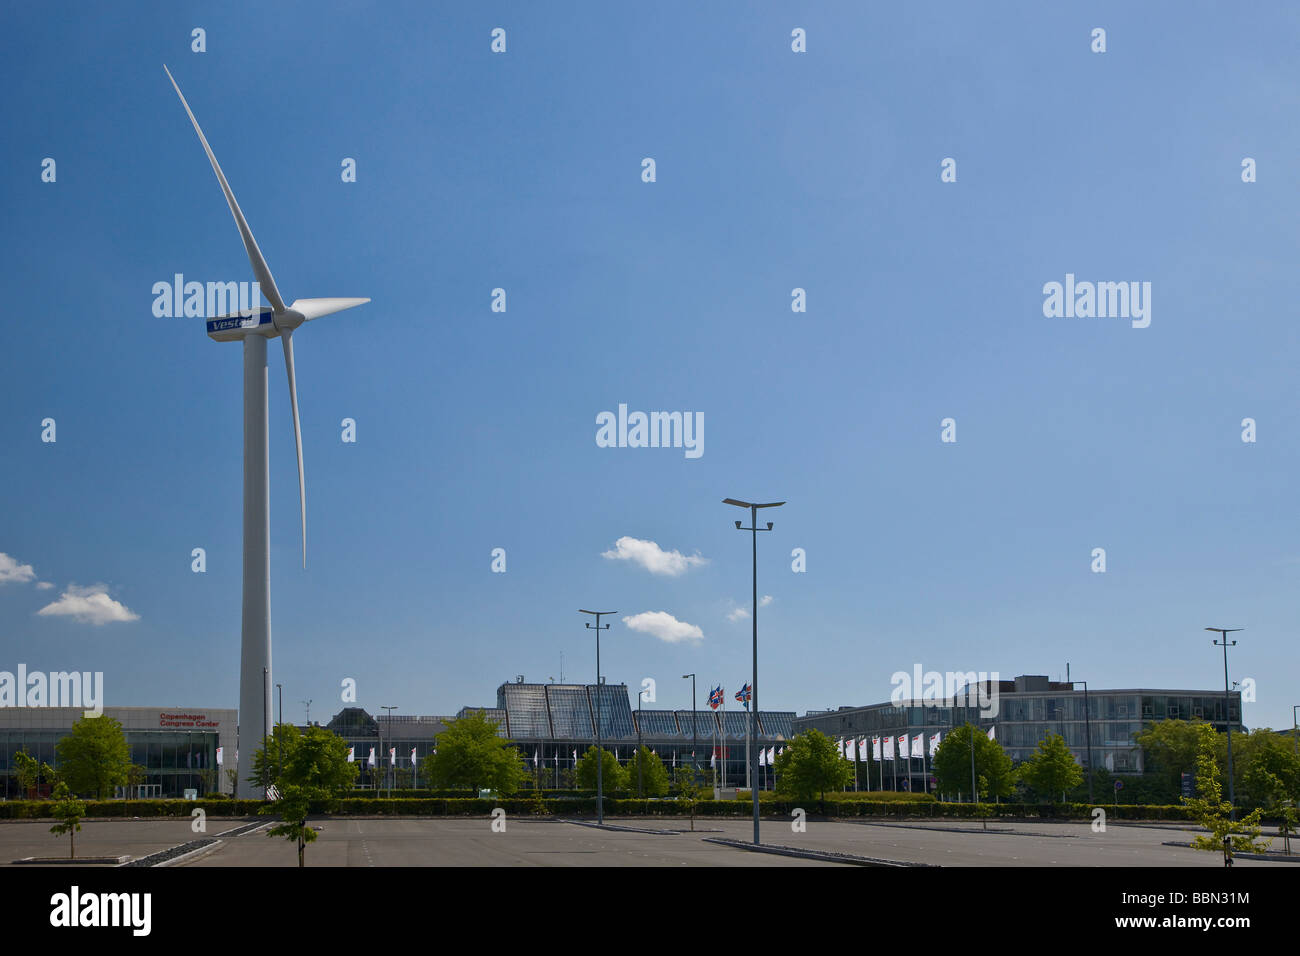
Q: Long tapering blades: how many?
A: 3